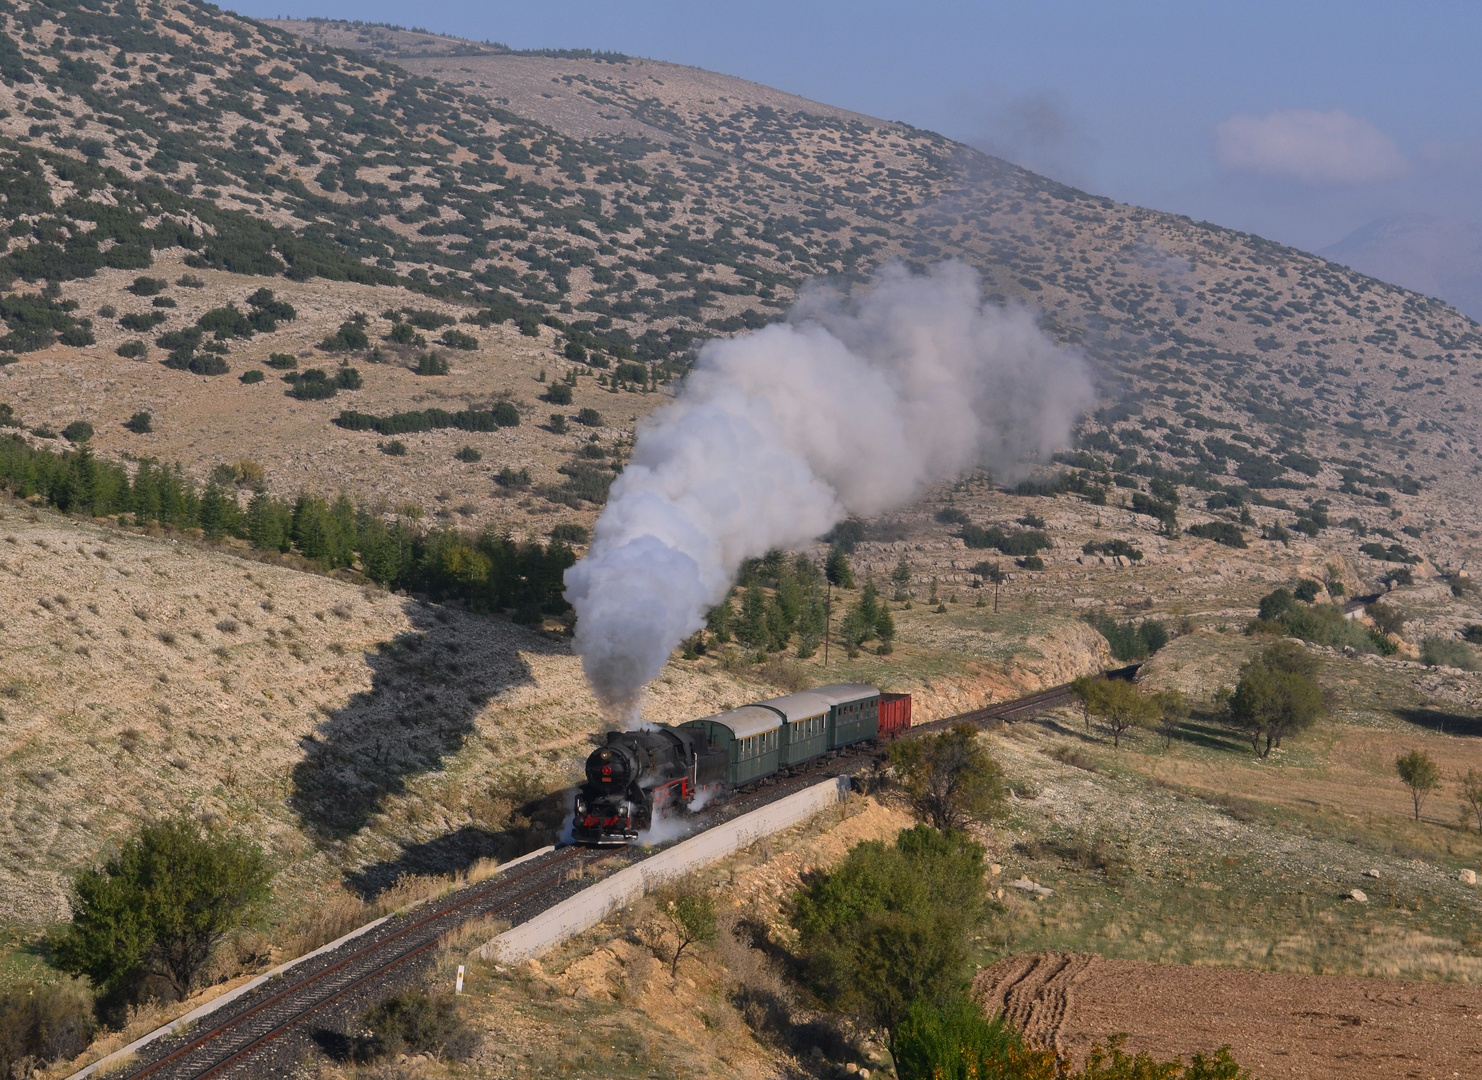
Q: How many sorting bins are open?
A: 0